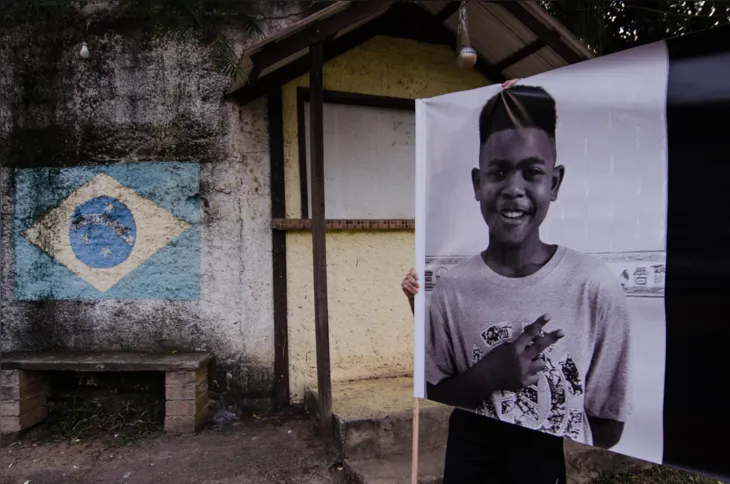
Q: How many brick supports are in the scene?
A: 2